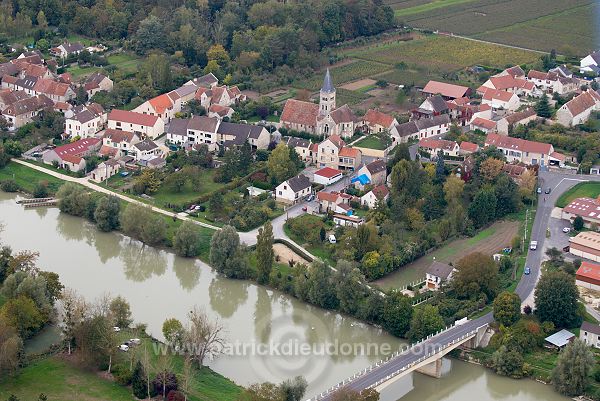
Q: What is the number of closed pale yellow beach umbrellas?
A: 0